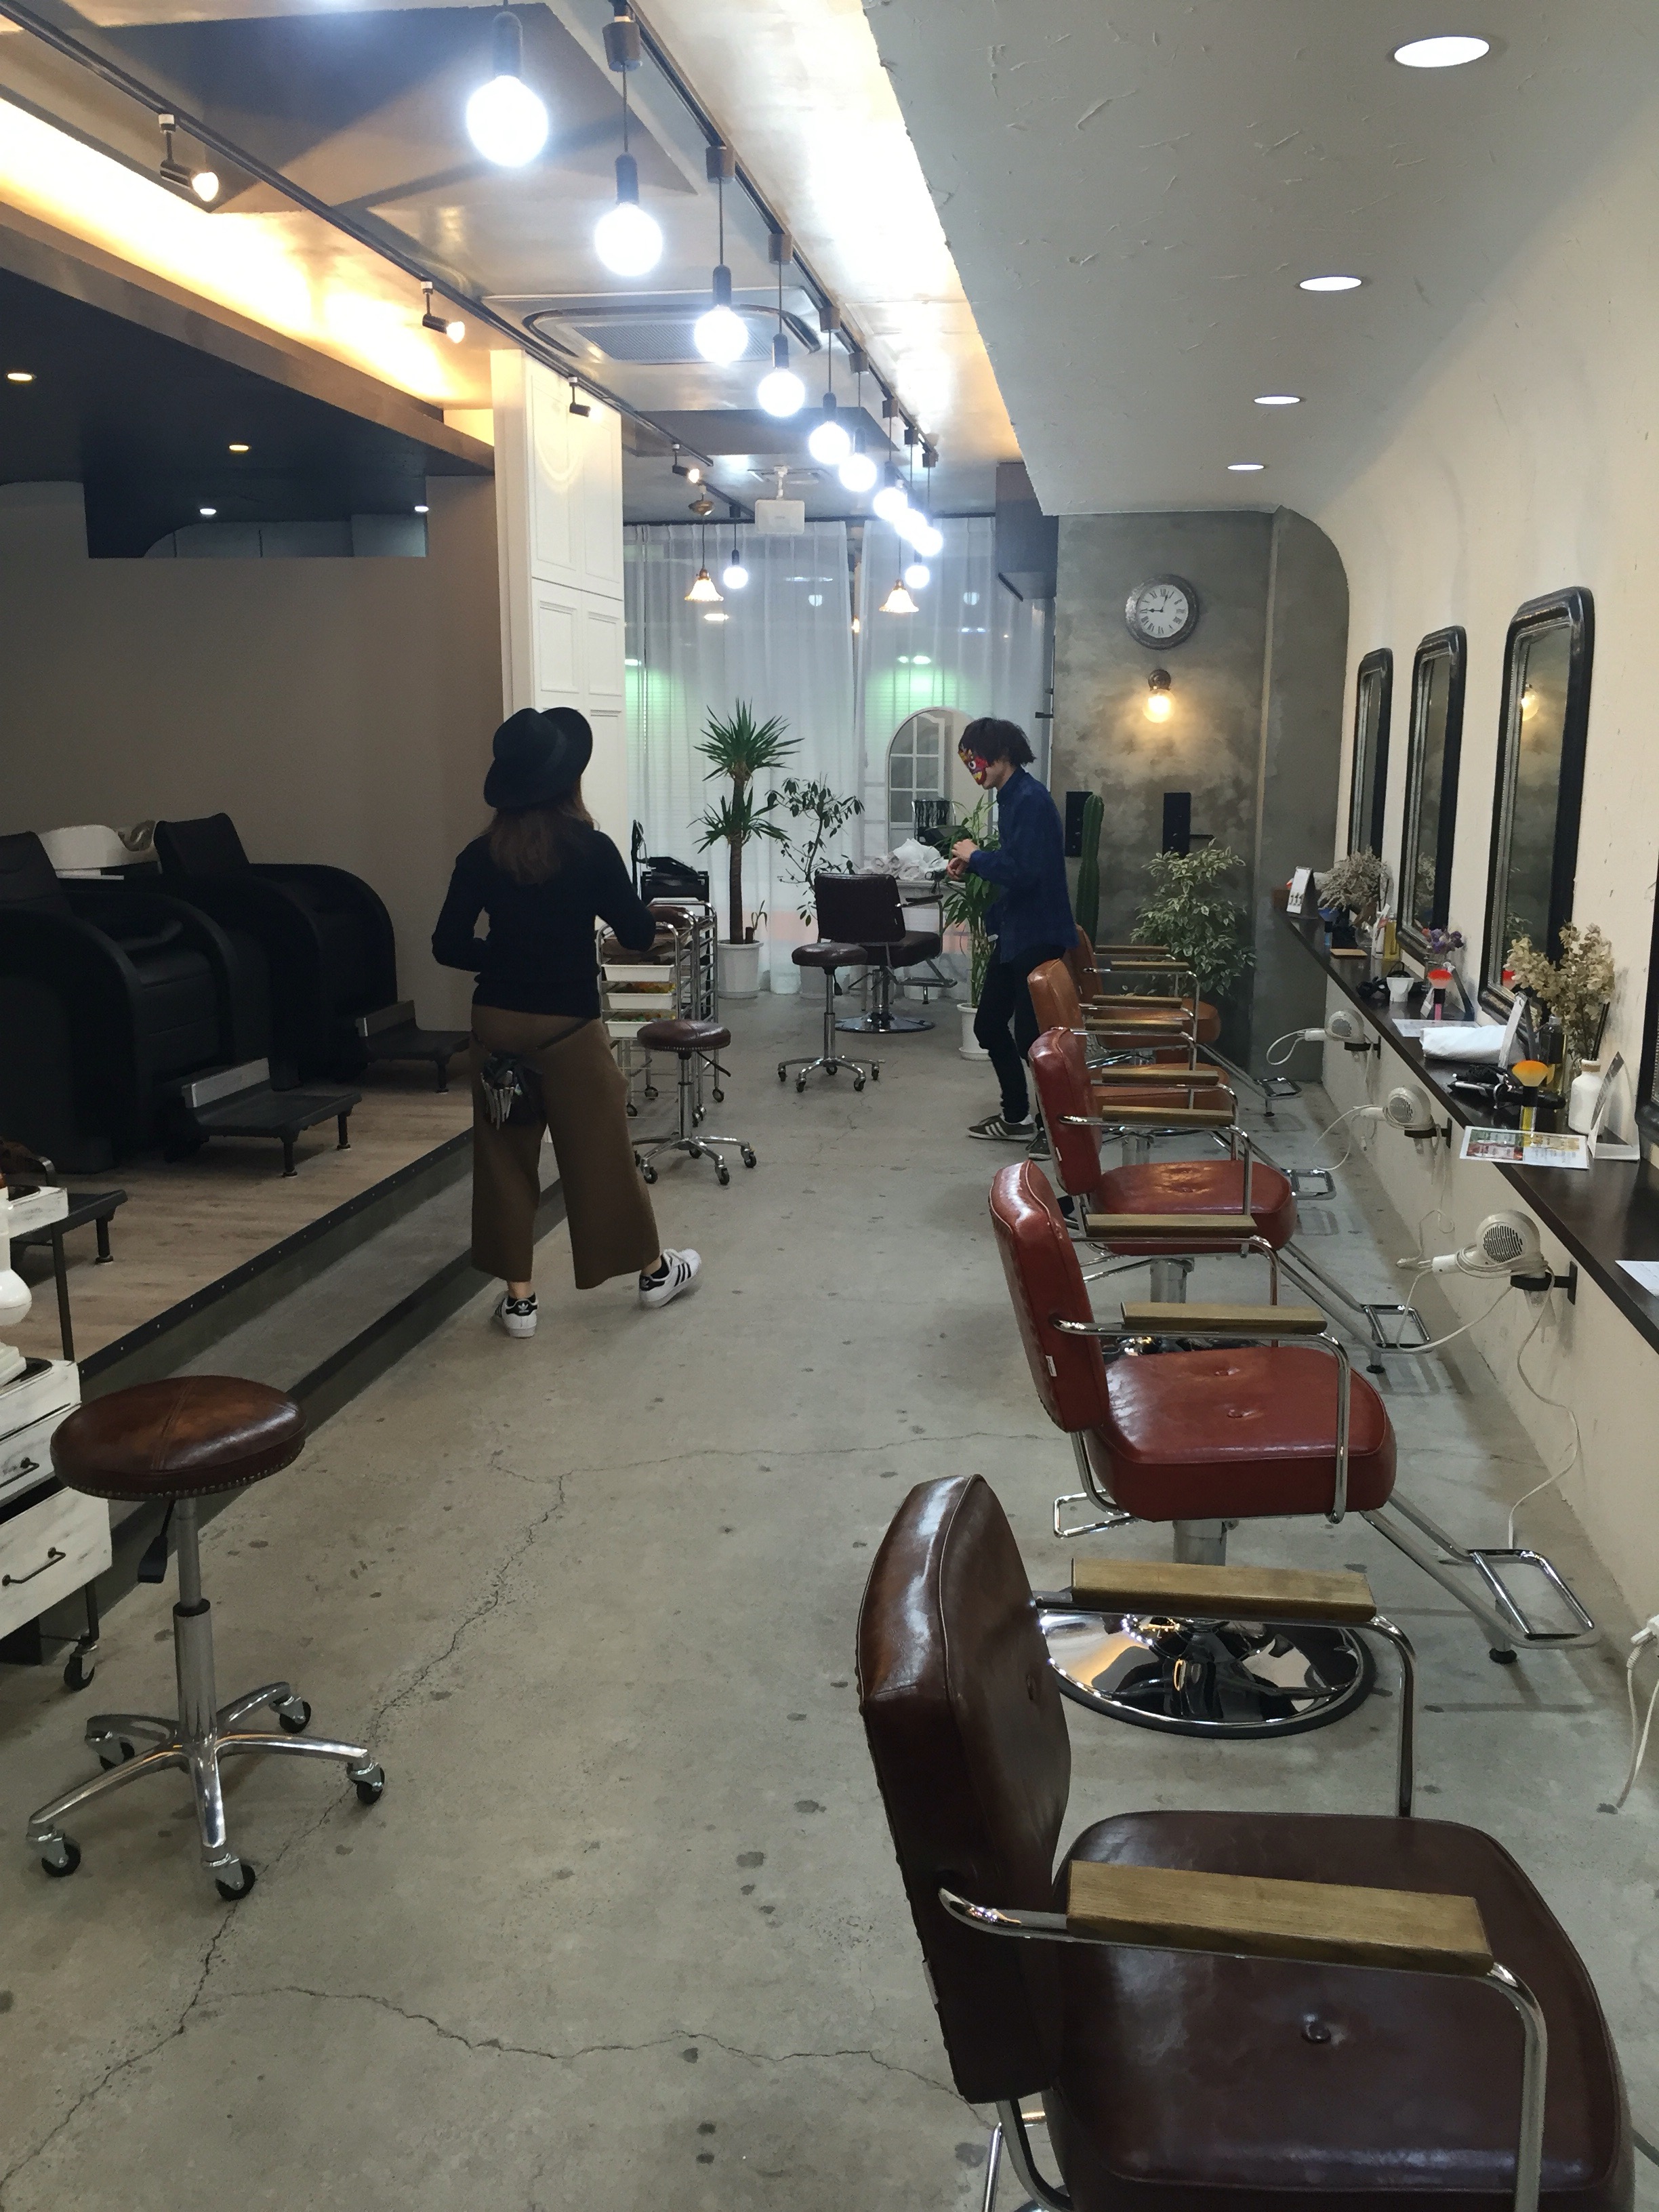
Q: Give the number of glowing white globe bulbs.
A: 11